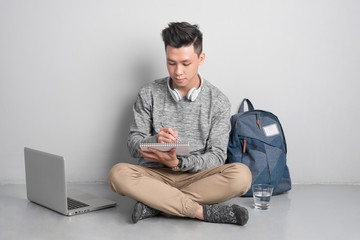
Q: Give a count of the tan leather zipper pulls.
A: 2